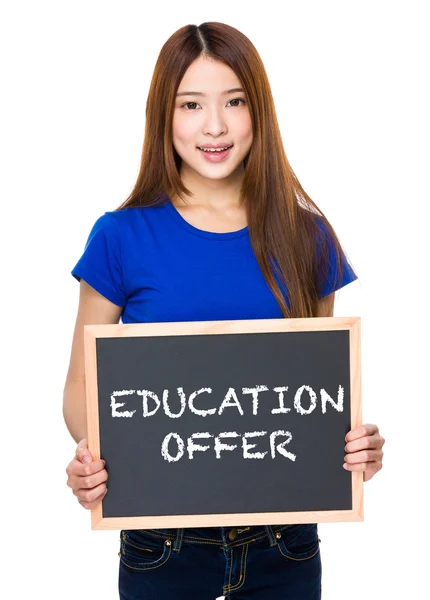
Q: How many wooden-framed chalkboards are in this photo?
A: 1